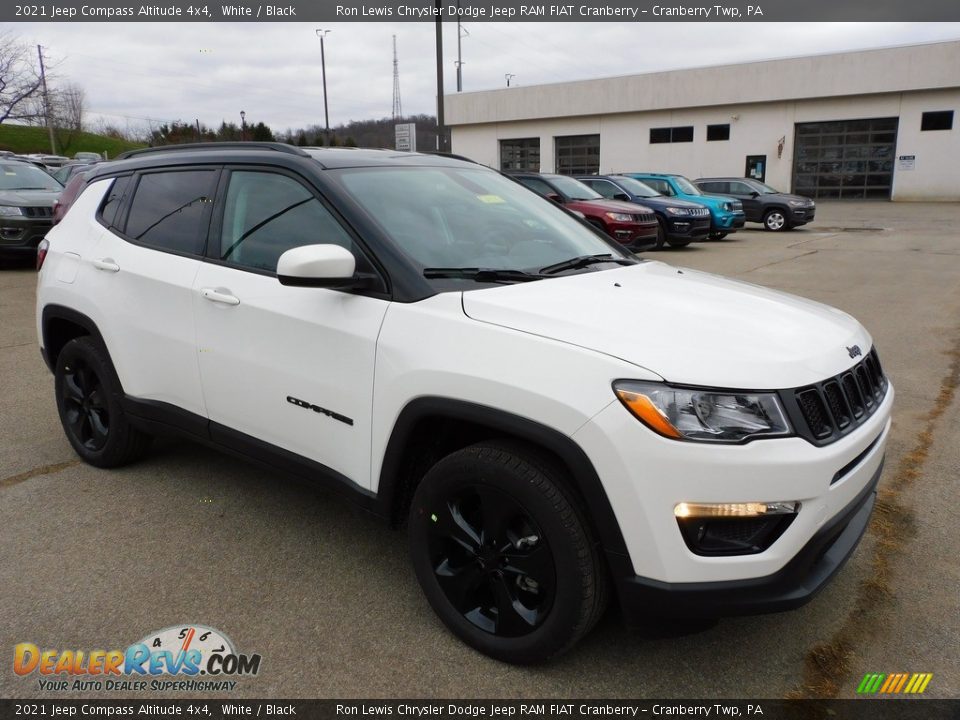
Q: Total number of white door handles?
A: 2